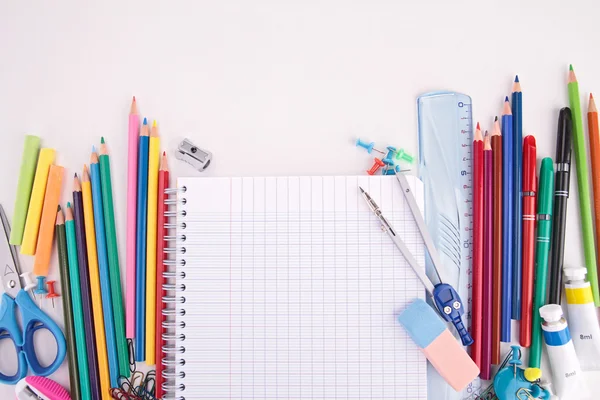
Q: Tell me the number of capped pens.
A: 3